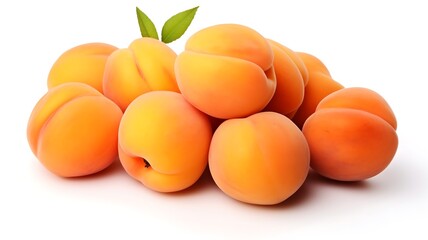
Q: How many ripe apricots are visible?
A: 9